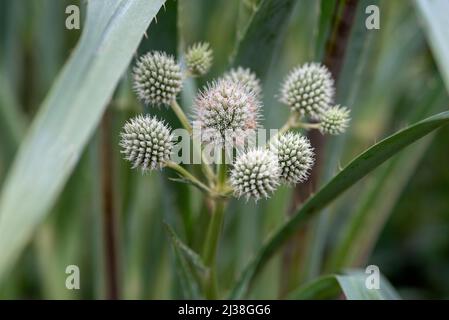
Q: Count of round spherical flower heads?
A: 9